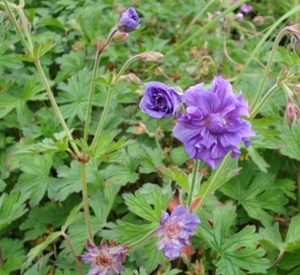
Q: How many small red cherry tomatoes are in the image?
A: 0